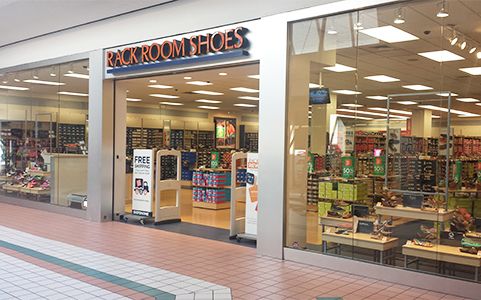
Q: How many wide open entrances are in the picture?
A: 1